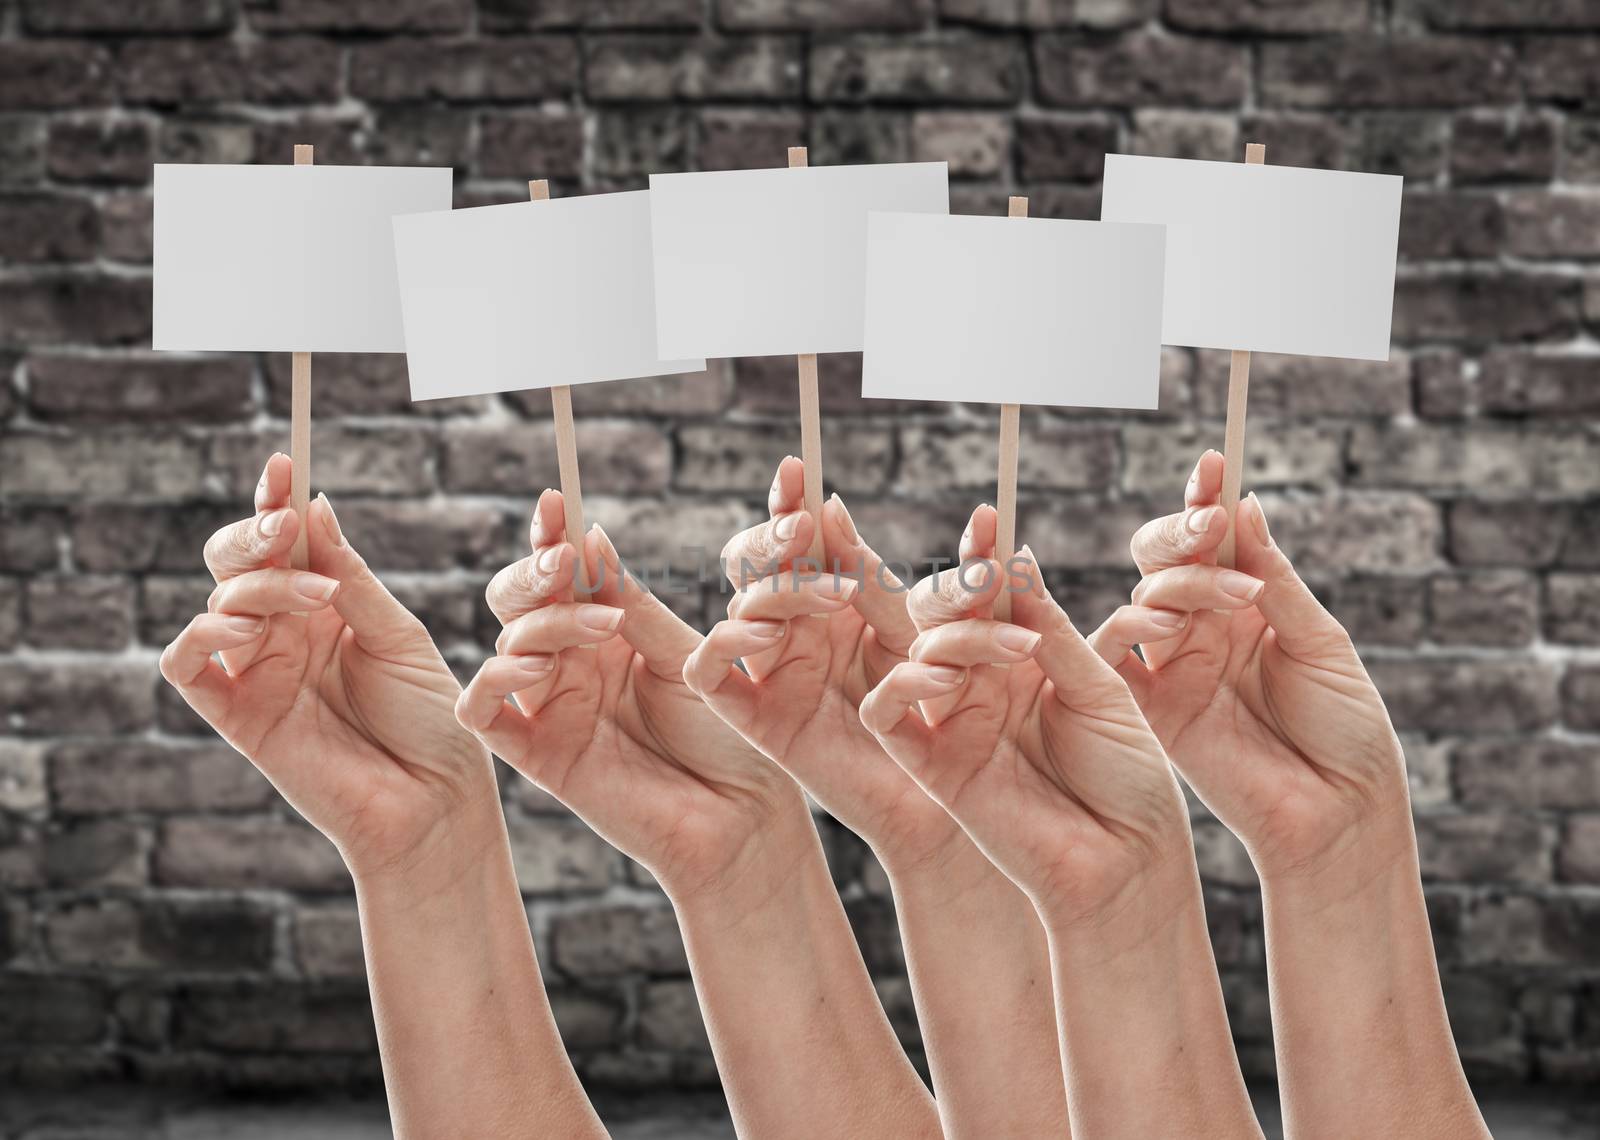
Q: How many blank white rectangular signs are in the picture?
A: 5